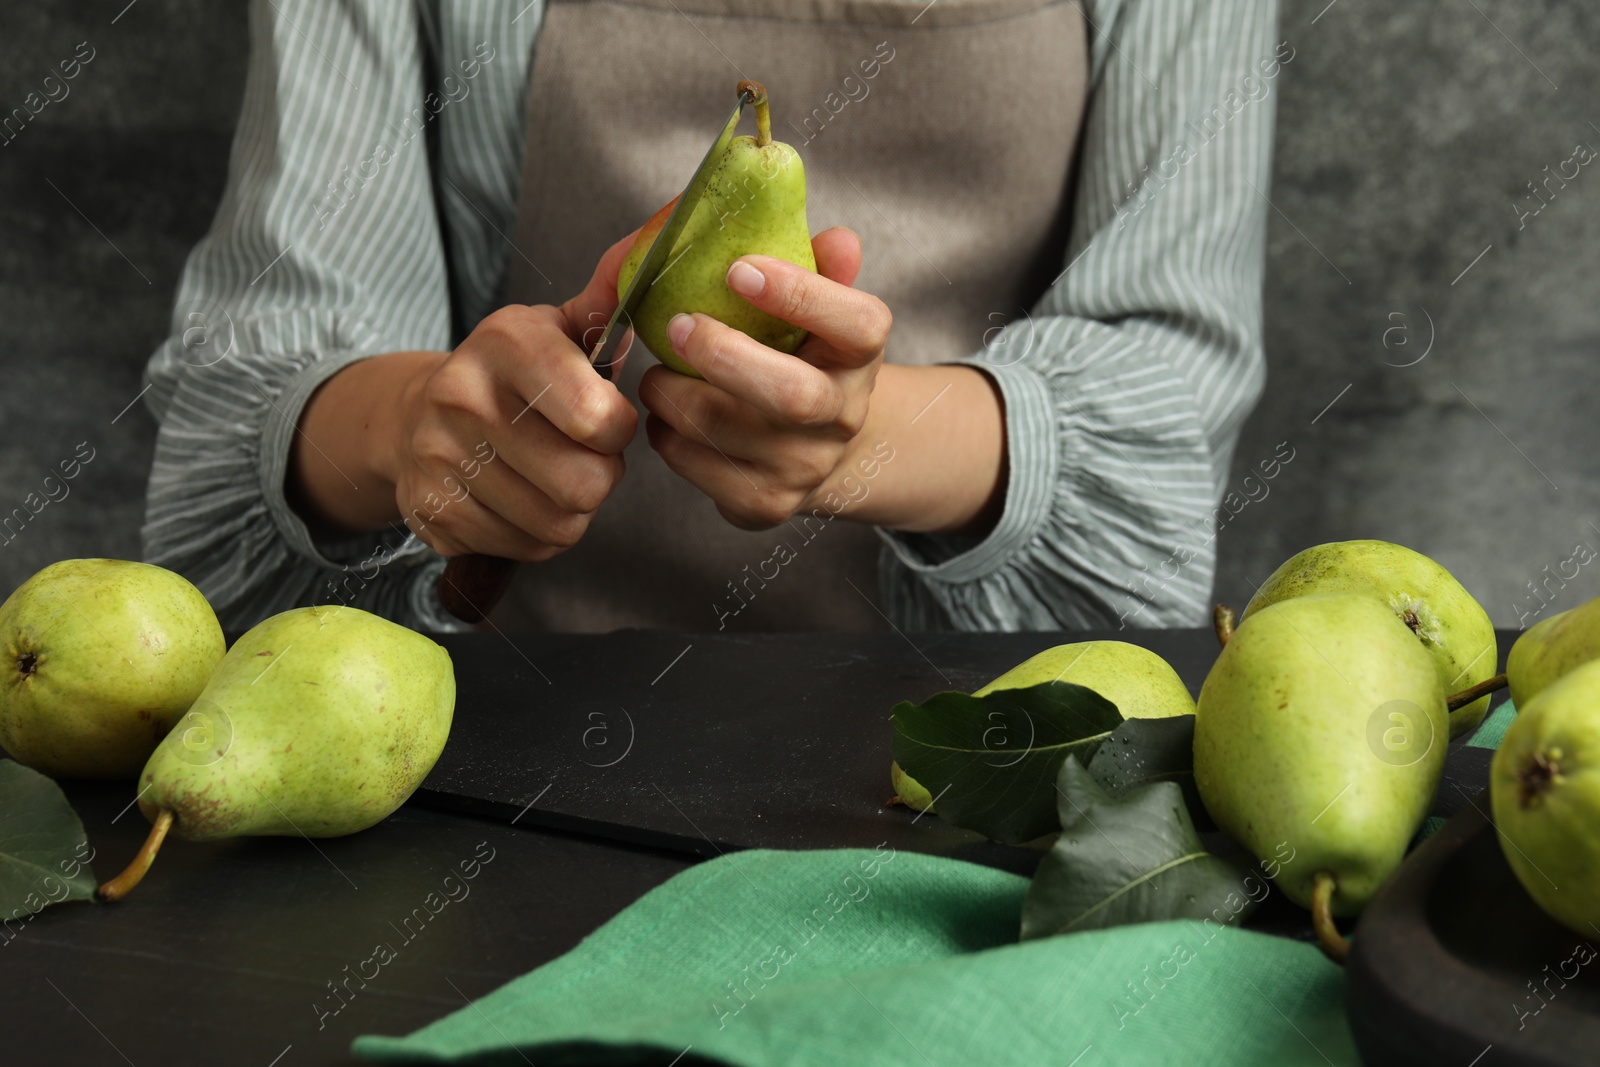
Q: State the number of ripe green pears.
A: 8